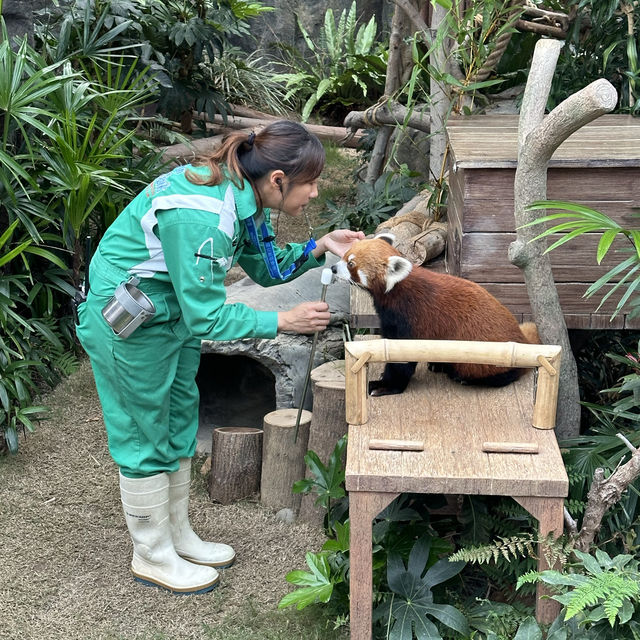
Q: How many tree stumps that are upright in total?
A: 3